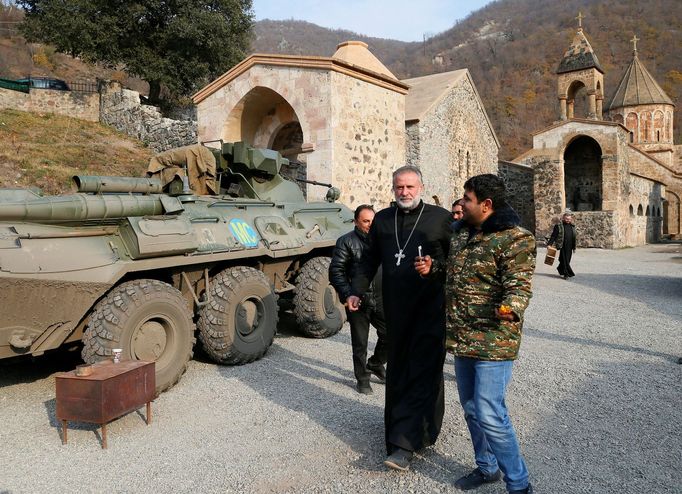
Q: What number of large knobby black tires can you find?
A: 3